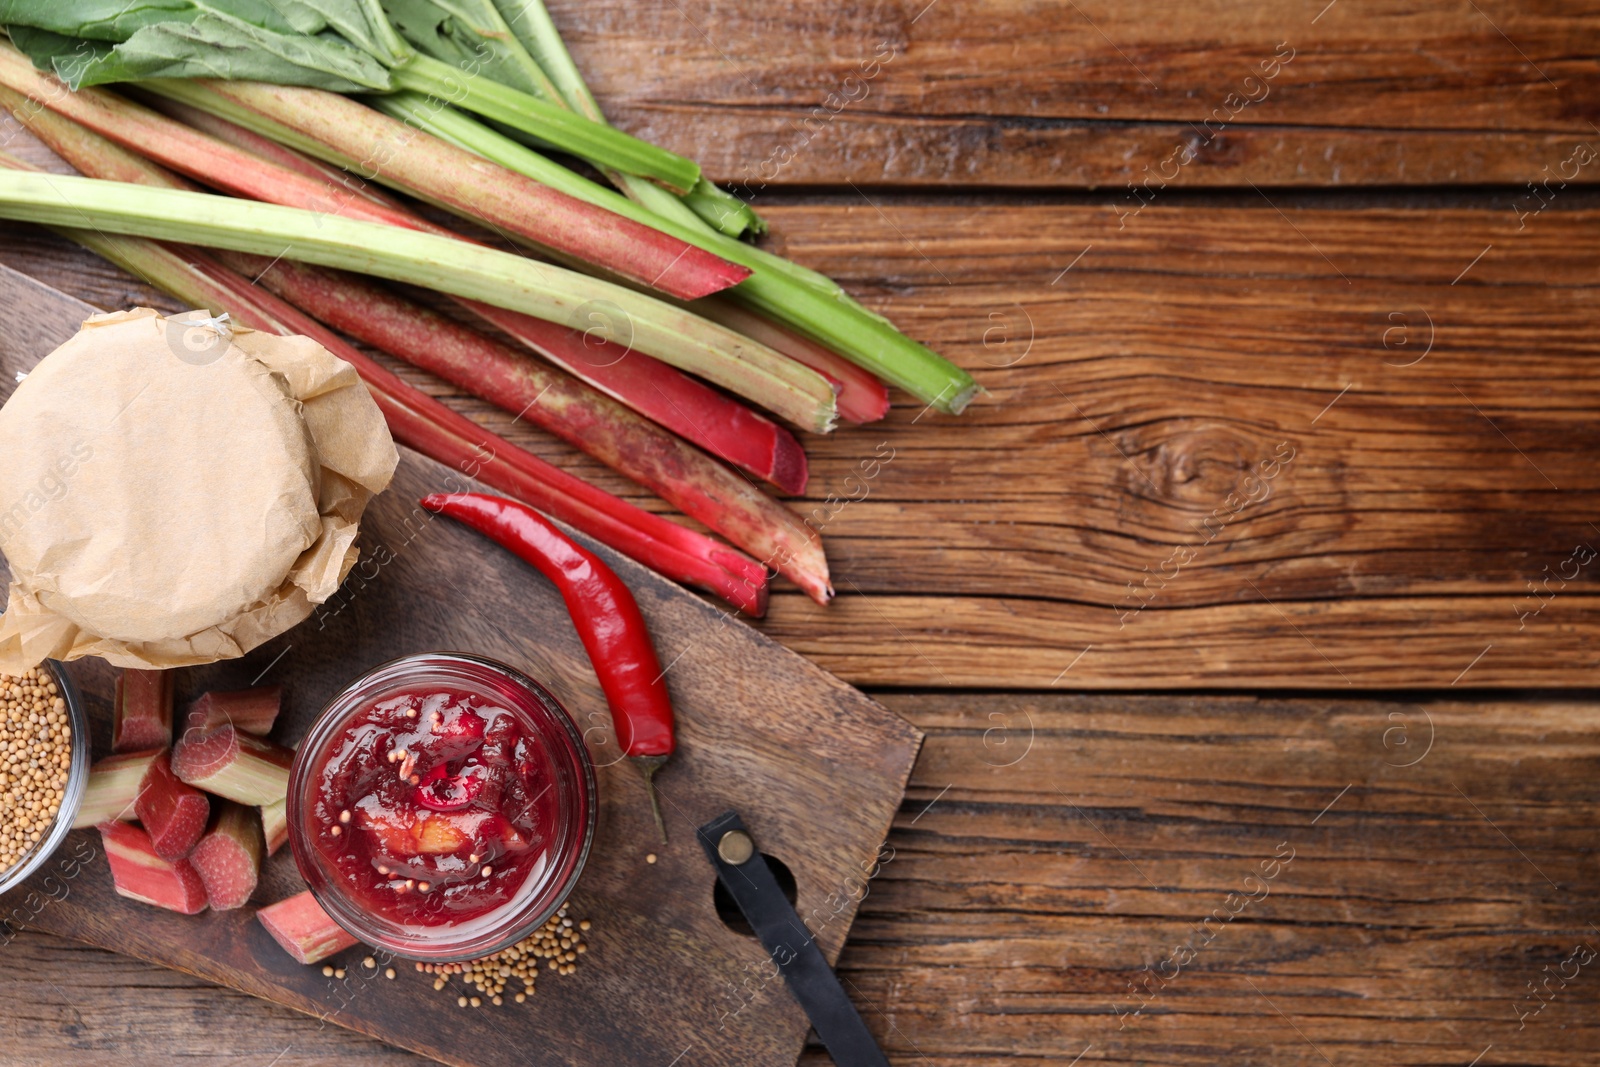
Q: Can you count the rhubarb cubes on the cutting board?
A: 9